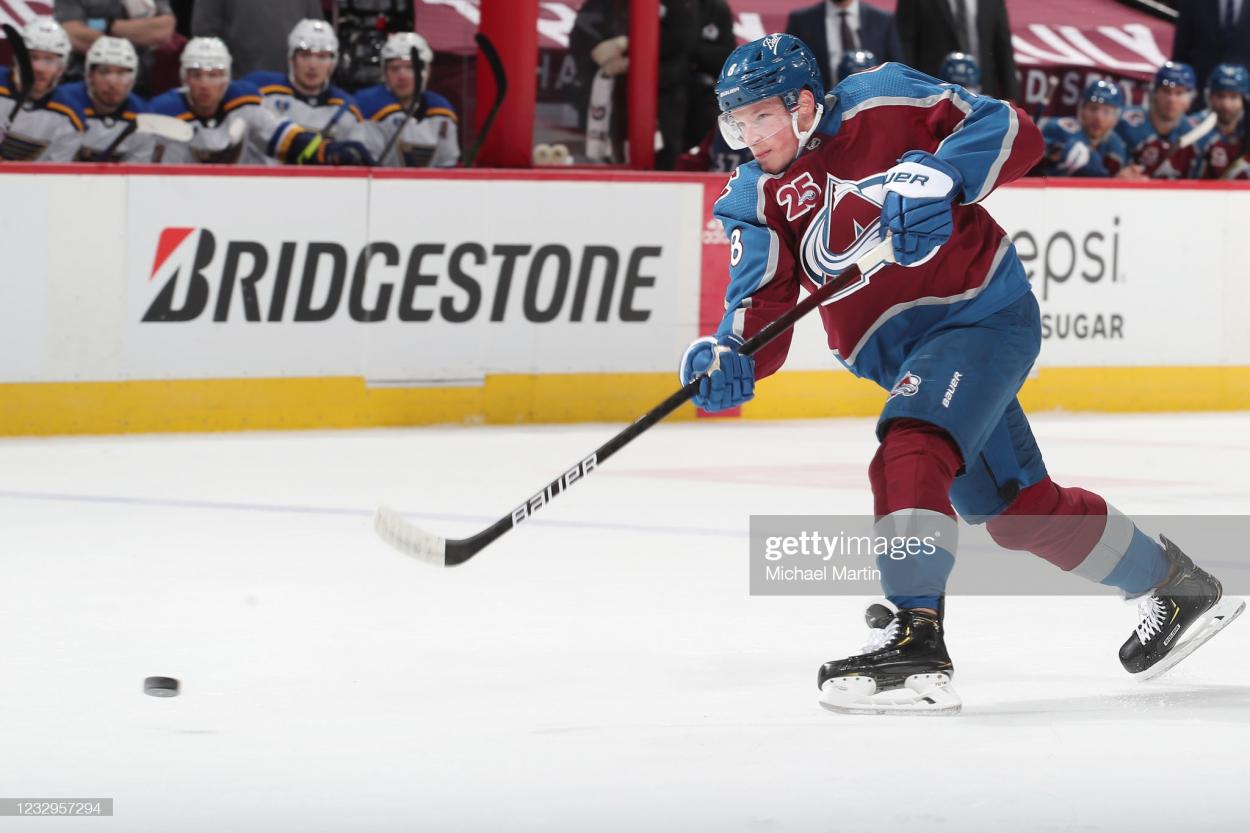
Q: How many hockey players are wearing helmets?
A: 11